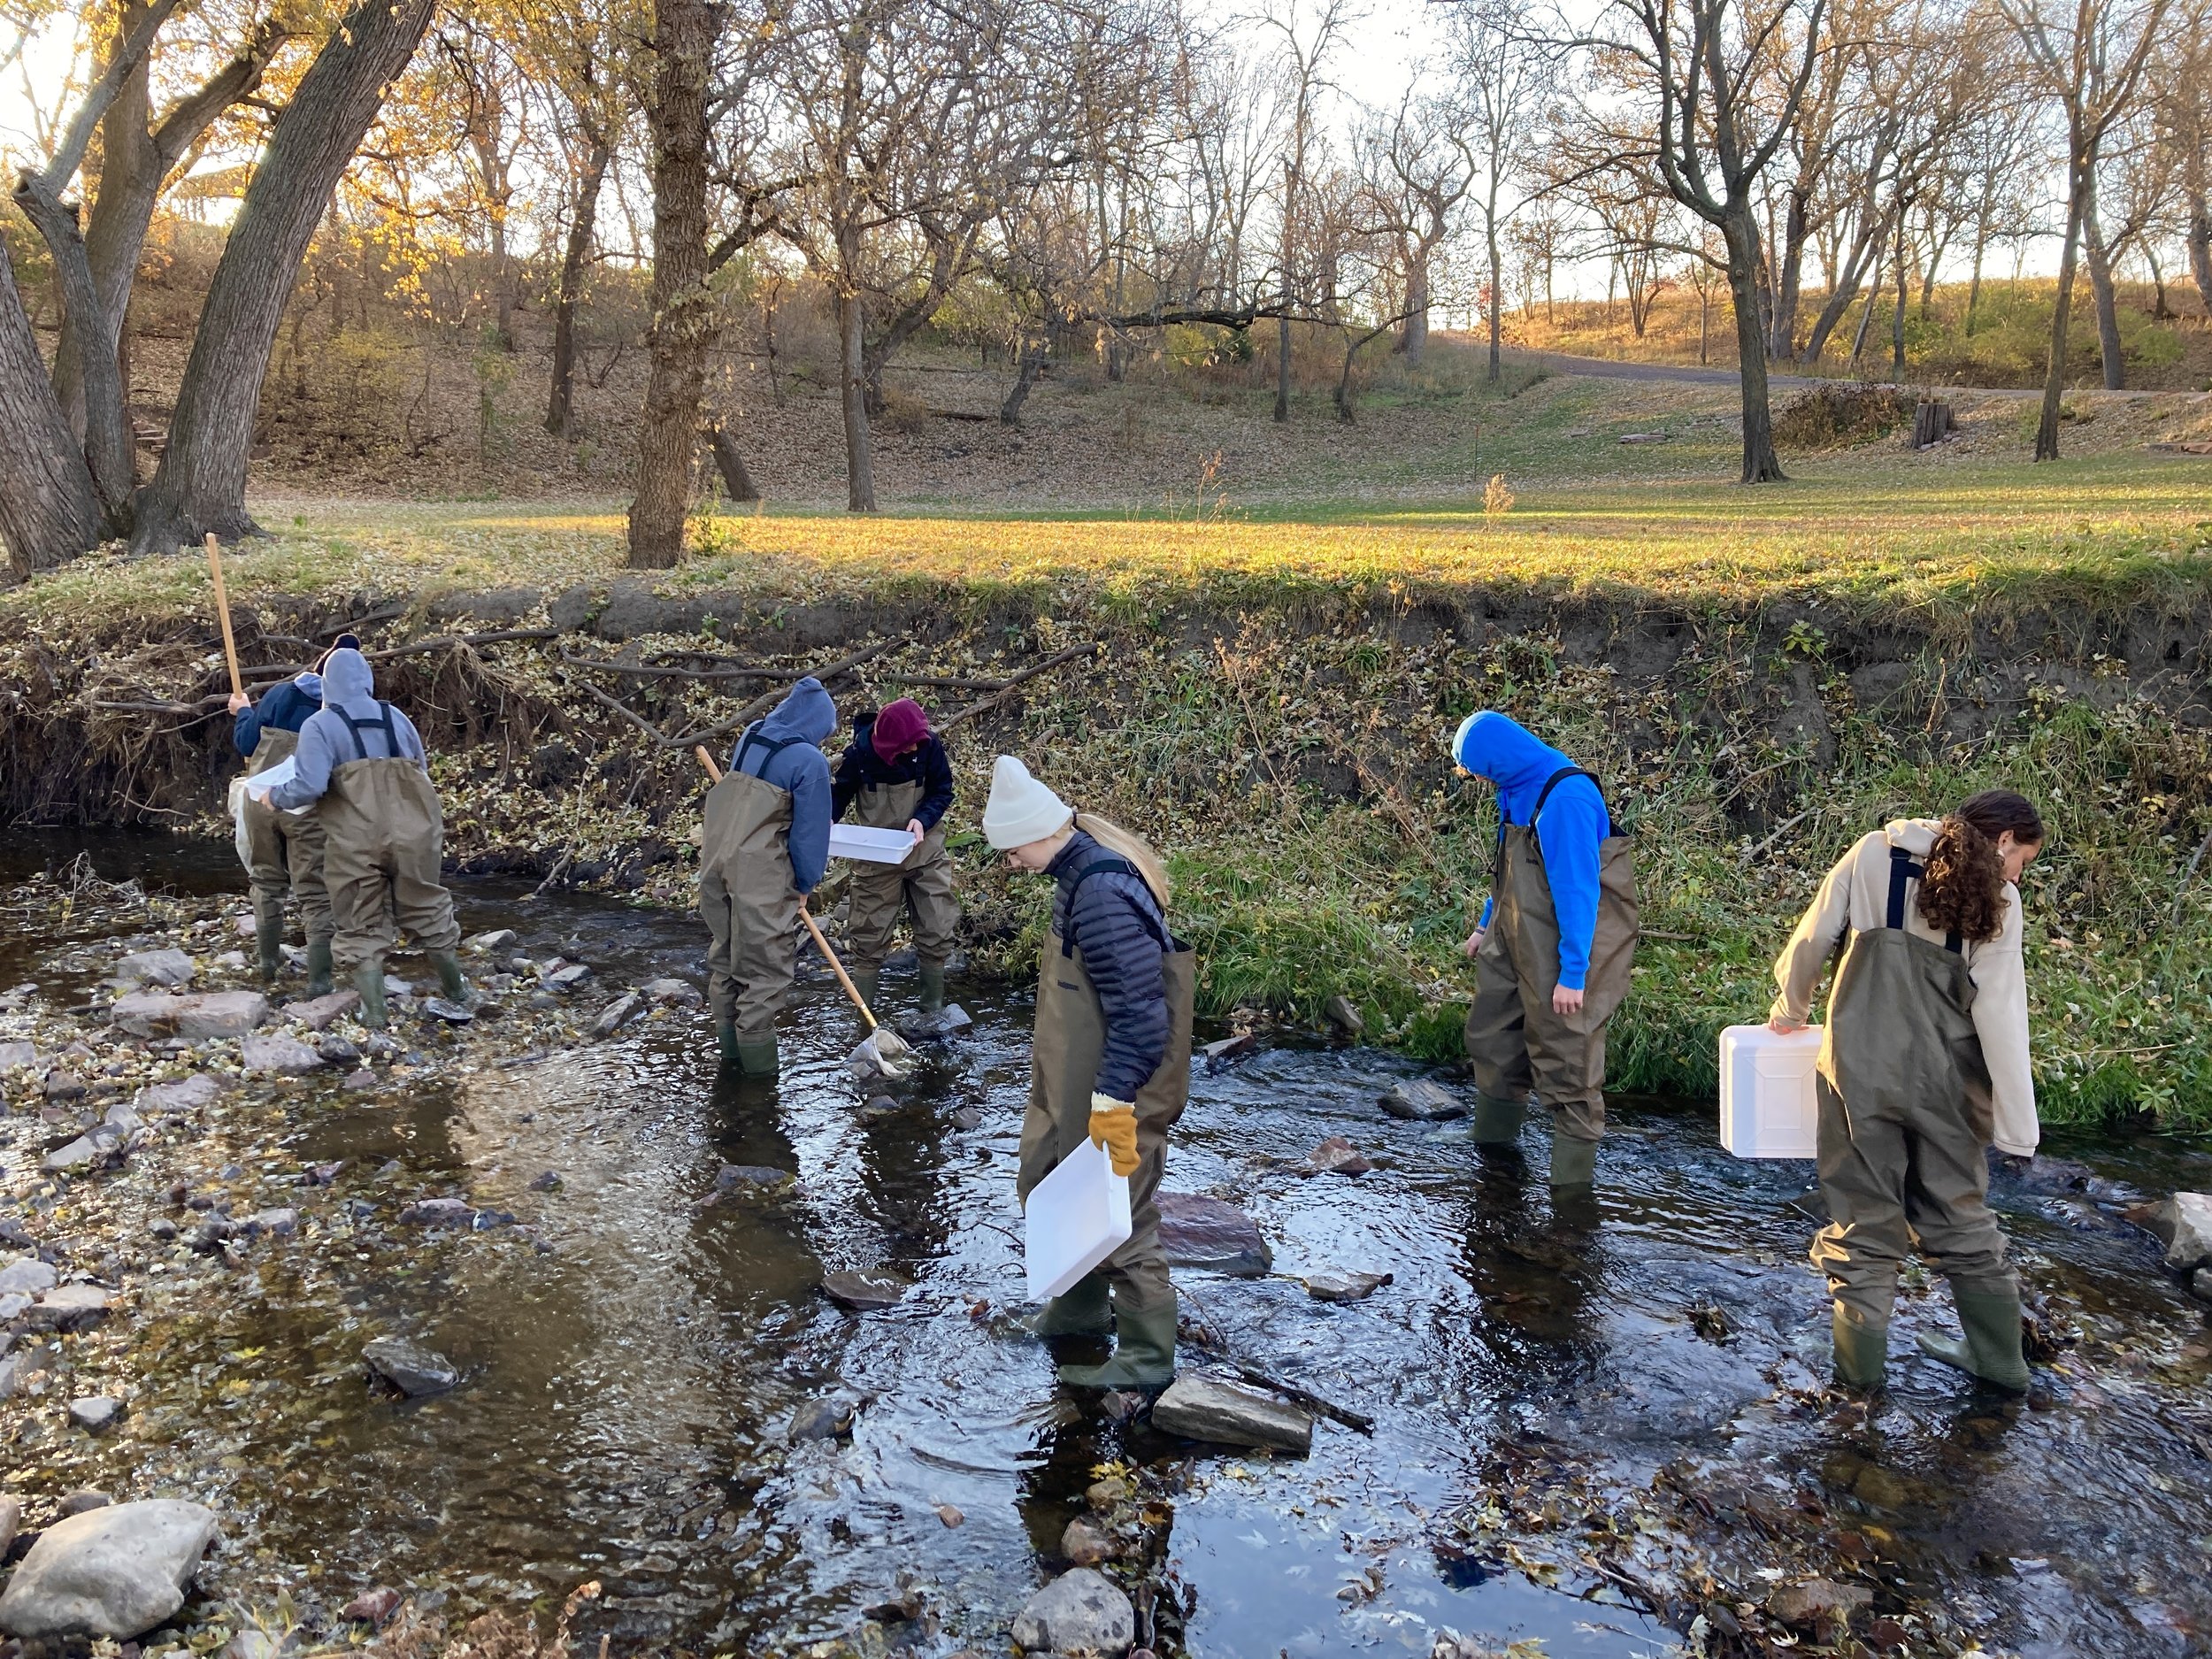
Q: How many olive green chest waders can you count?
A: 7